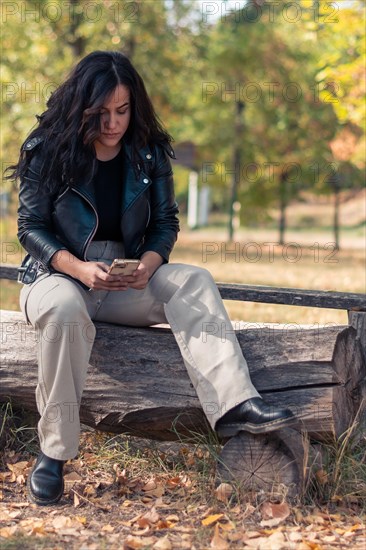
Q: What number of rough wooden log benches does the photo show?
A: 1